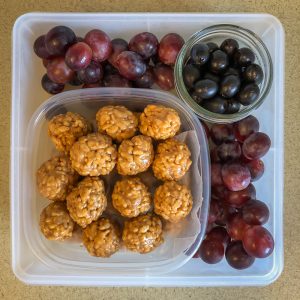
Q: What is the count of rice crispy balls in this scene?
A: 13